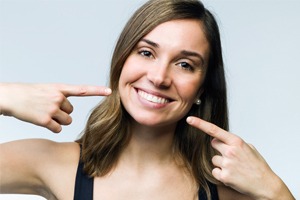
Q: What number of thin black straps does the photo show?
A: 2